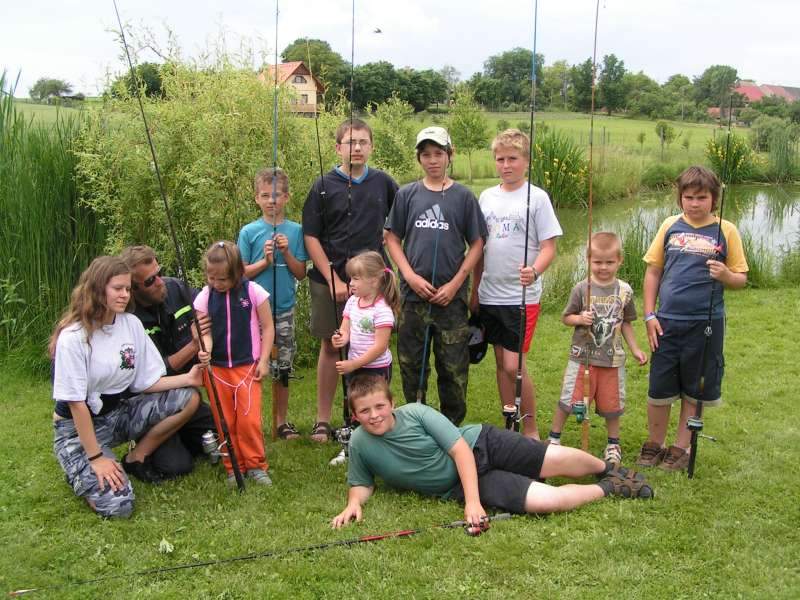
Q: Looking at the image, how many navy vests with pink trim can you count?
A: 1